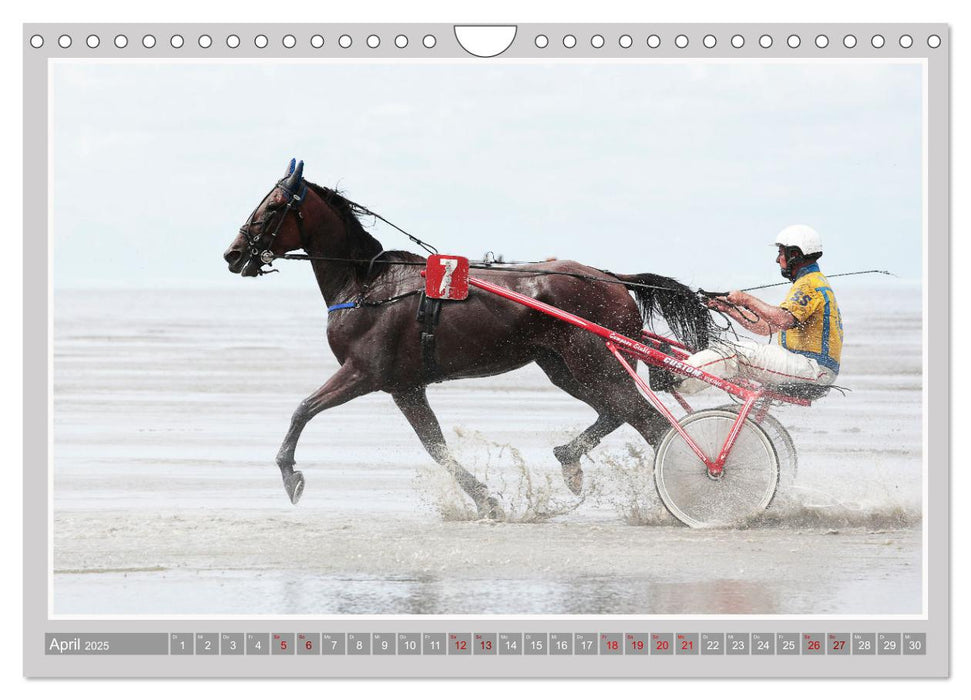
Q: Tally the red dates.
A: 10